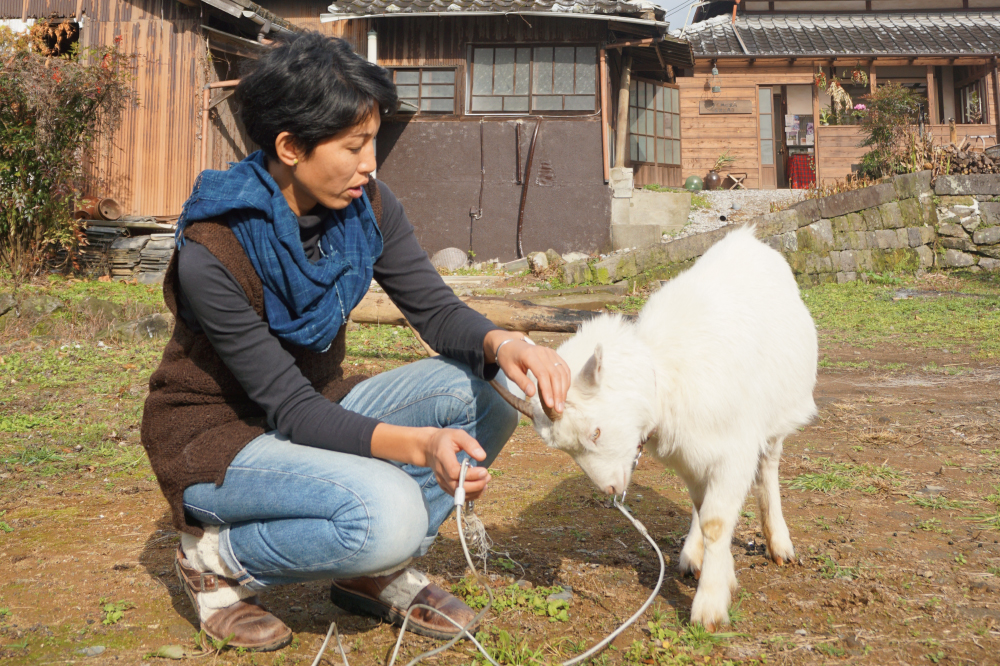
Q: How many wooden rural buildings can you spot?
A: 3